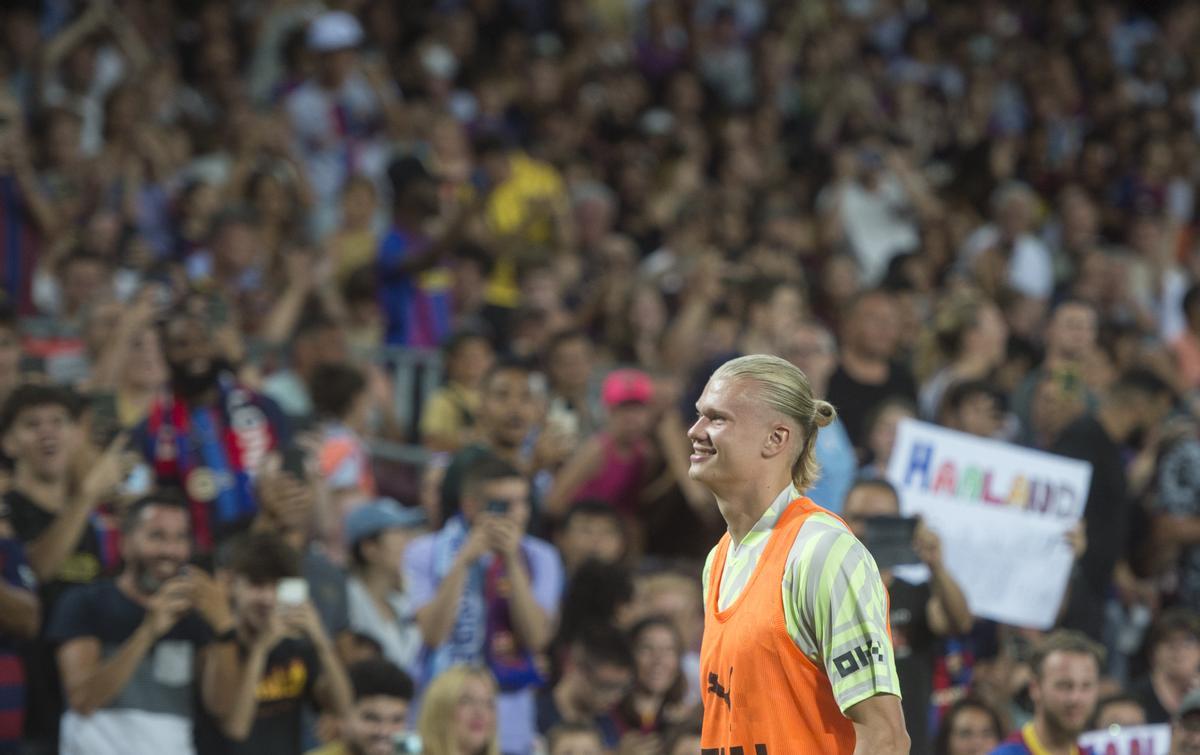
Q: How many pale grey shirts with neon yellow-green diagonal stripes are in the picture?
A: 1